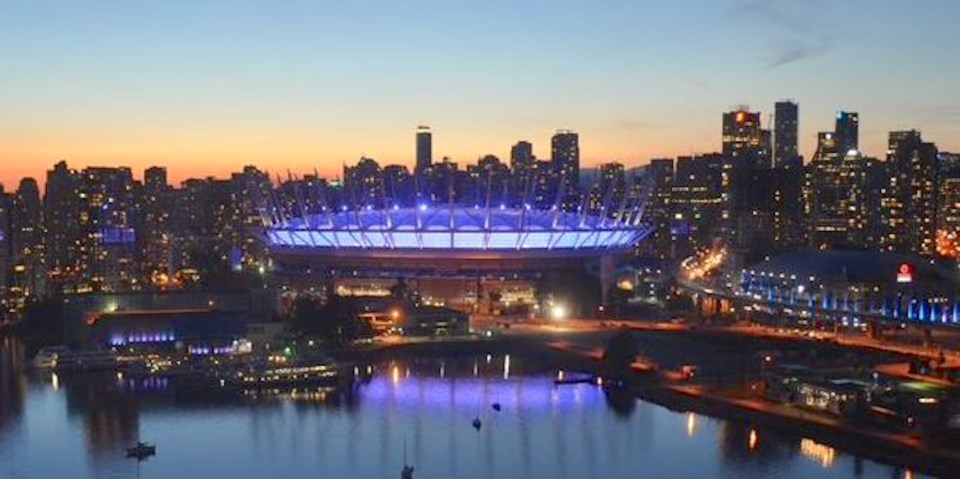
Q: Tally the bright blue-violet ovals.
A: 1